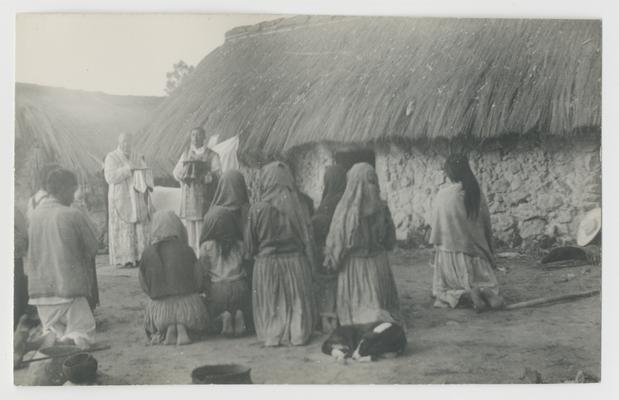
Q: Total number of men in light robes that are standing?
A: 2